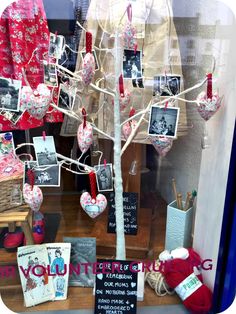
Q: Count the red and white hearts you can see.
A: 10